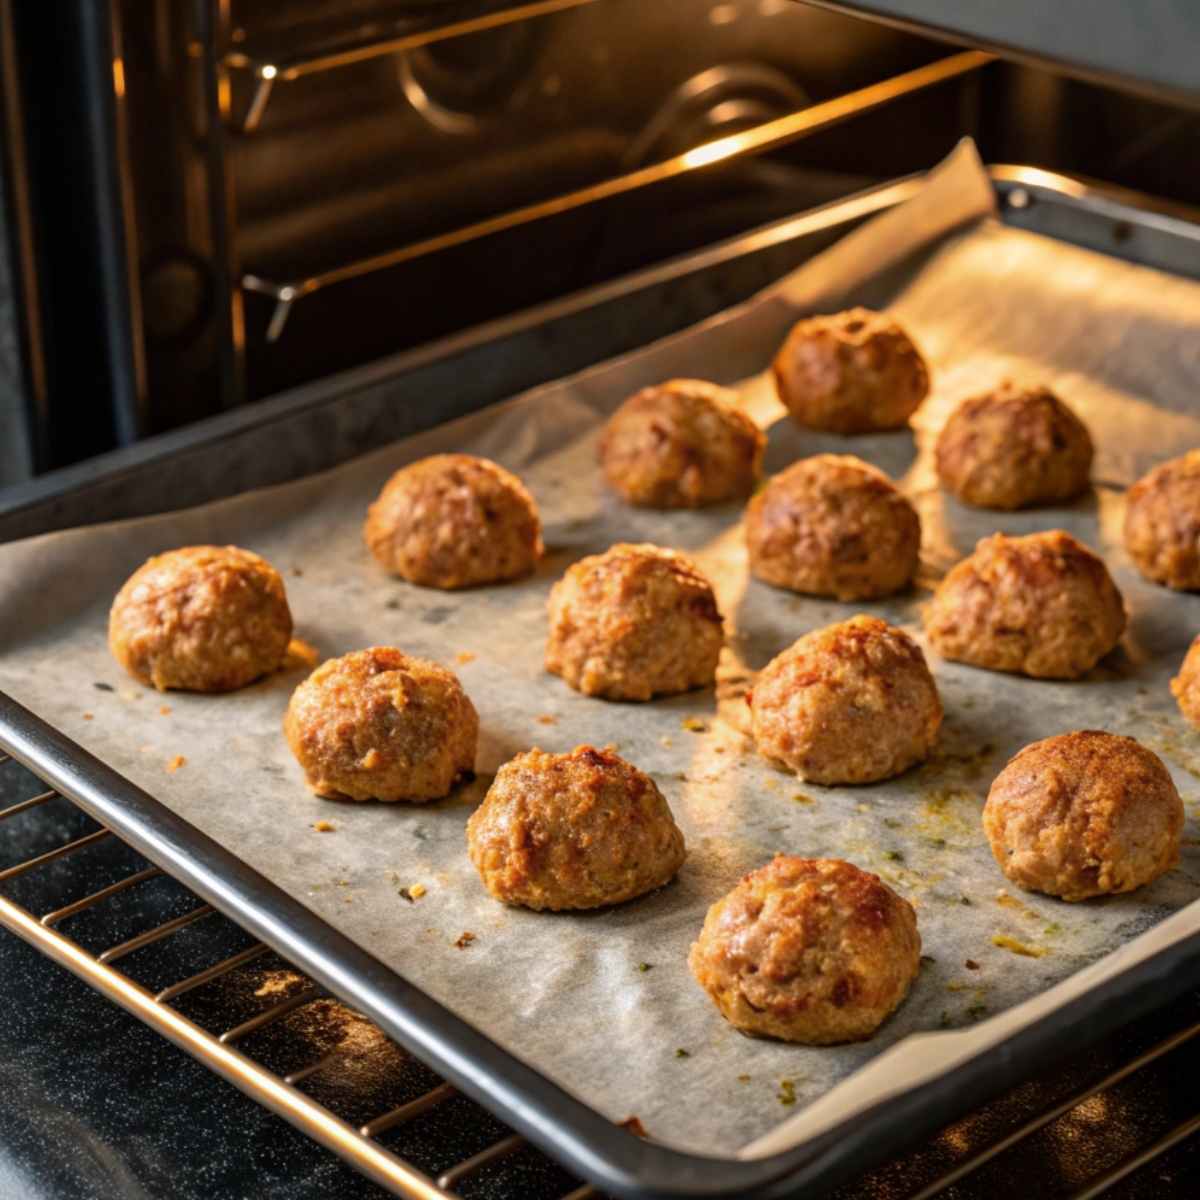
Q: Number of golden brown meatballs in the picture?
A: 15